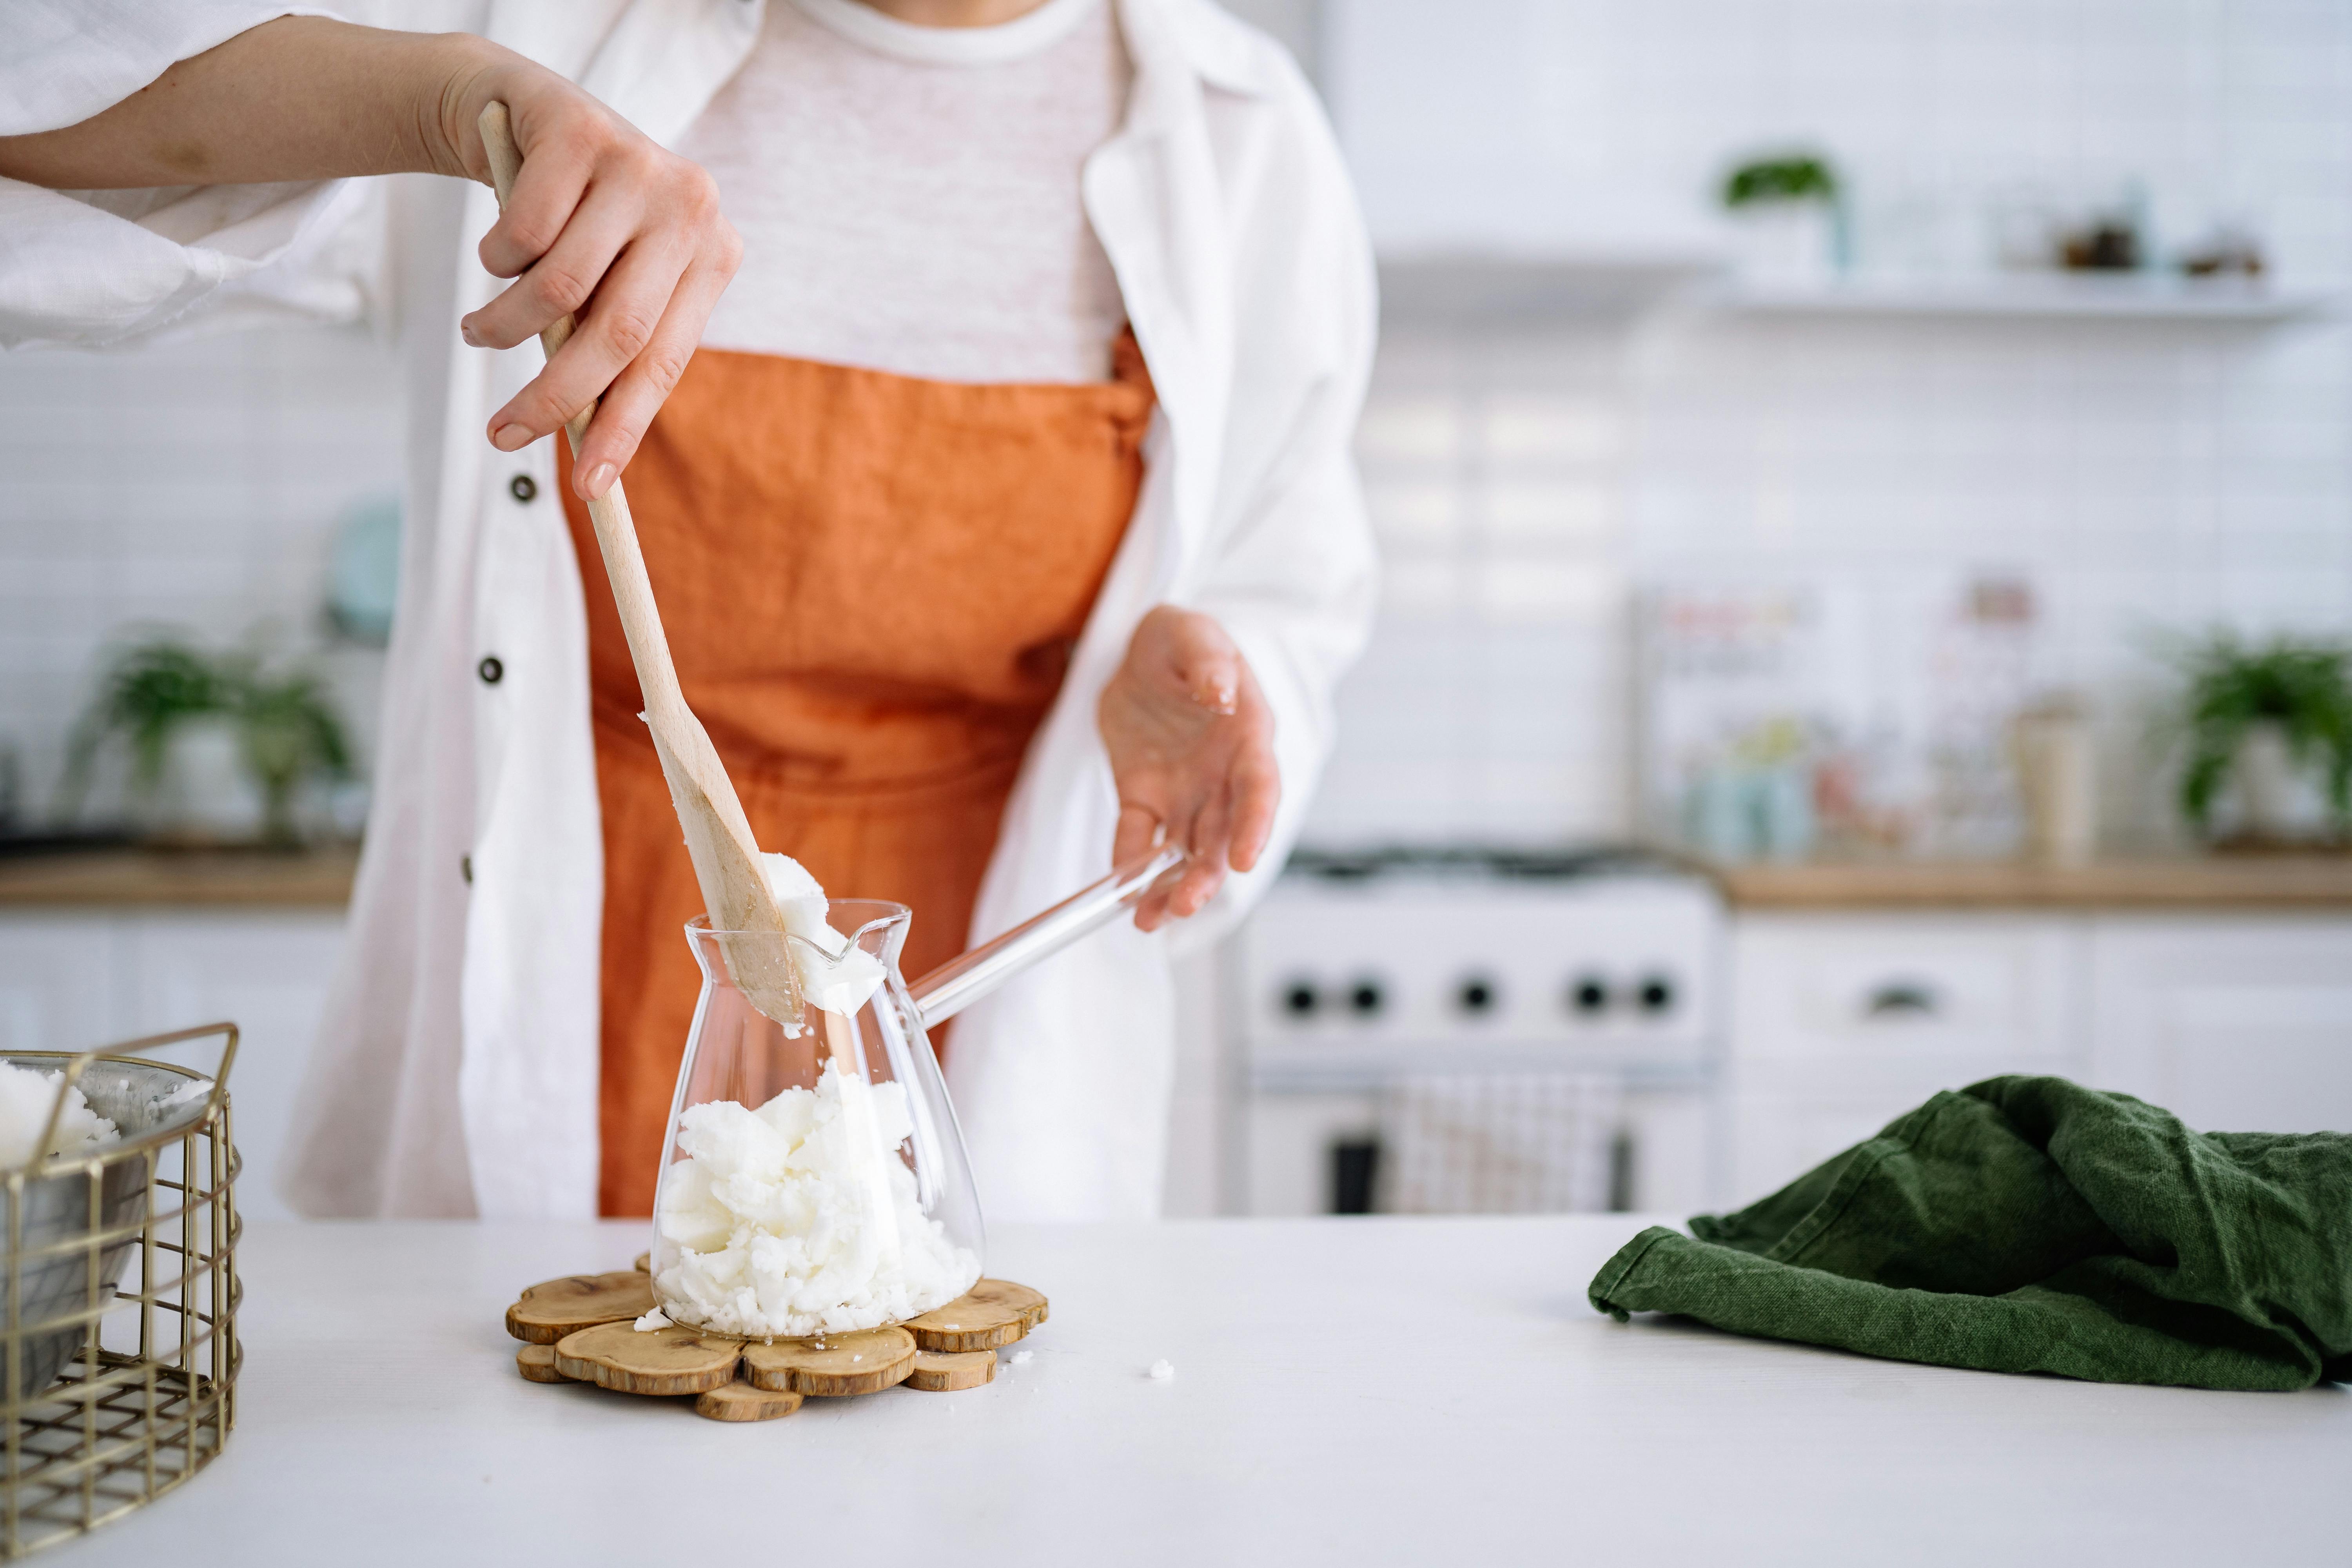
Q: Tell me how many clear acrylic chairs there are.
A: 0